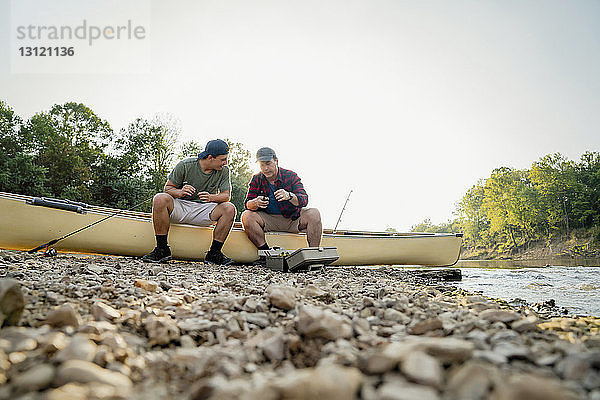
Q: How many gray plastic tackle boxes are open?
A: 1